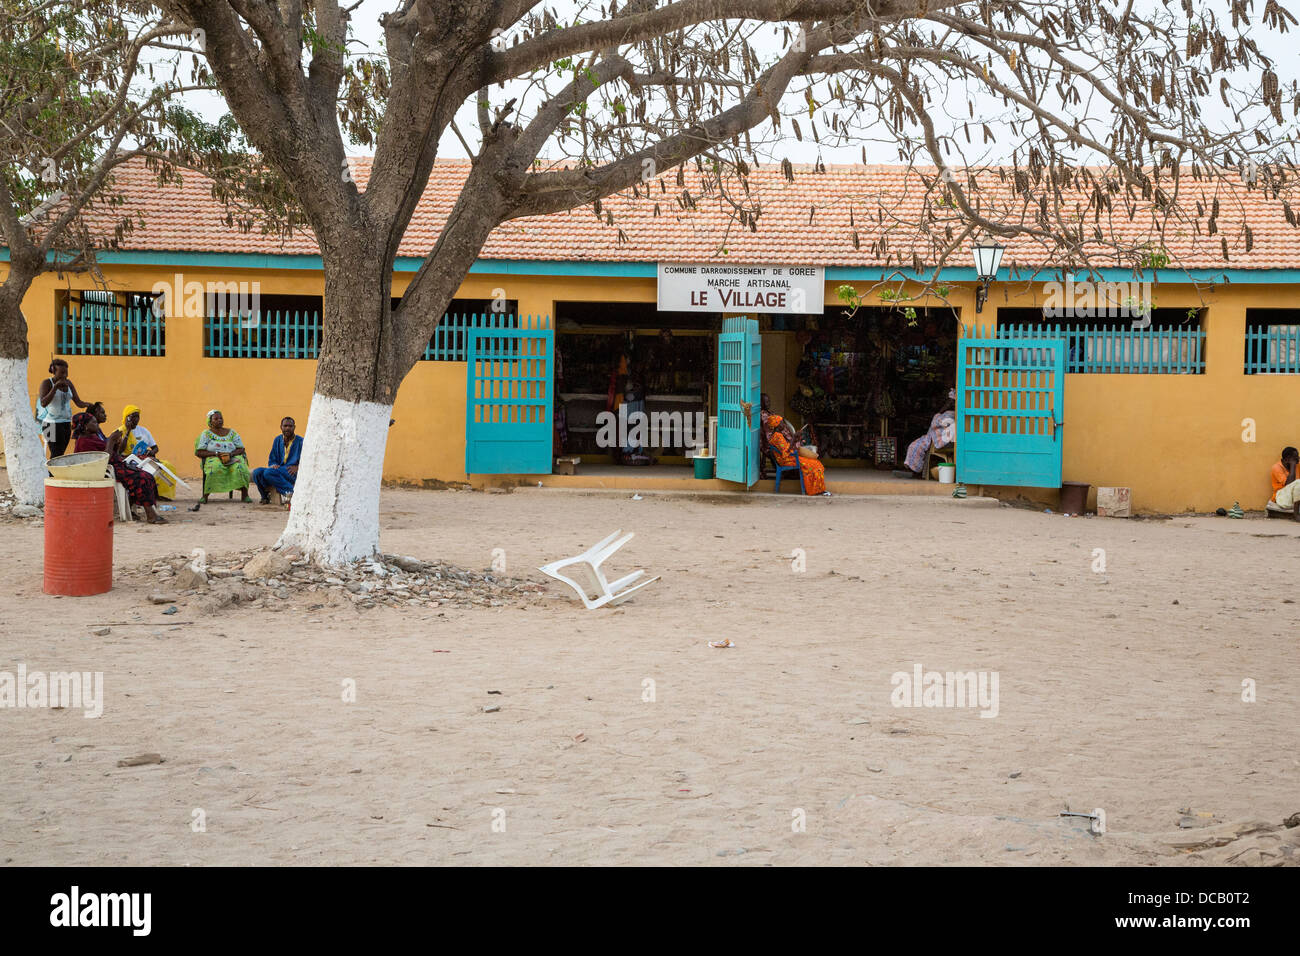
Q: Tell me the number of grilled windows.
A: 5